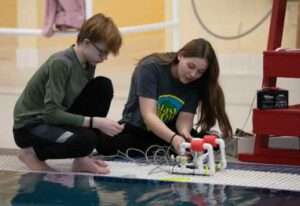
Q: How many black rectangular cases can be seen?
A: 1